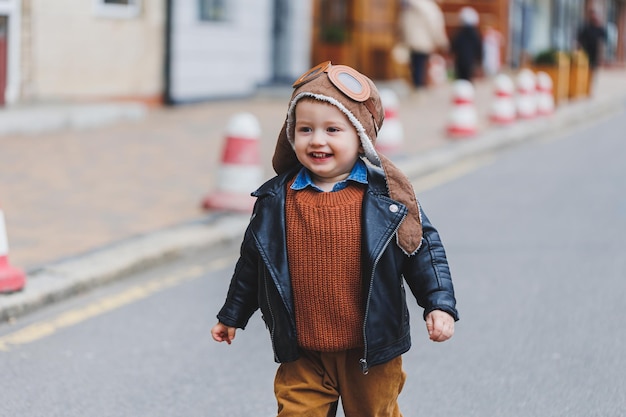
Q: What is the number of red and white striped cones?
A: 7